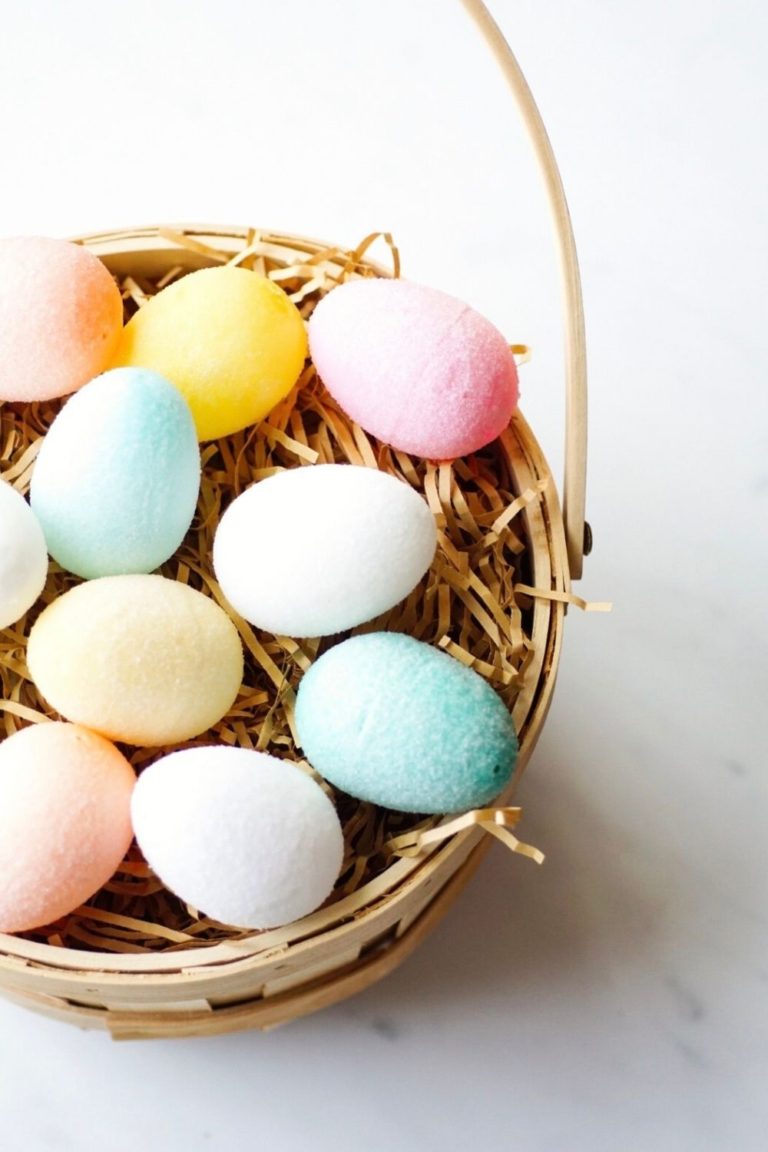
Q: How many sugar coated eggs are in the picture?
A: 10